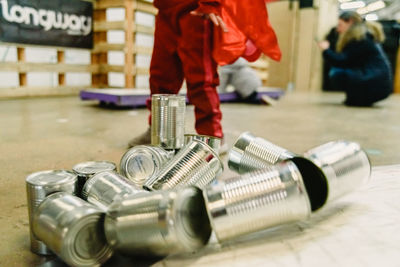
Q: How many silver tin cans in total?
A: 12